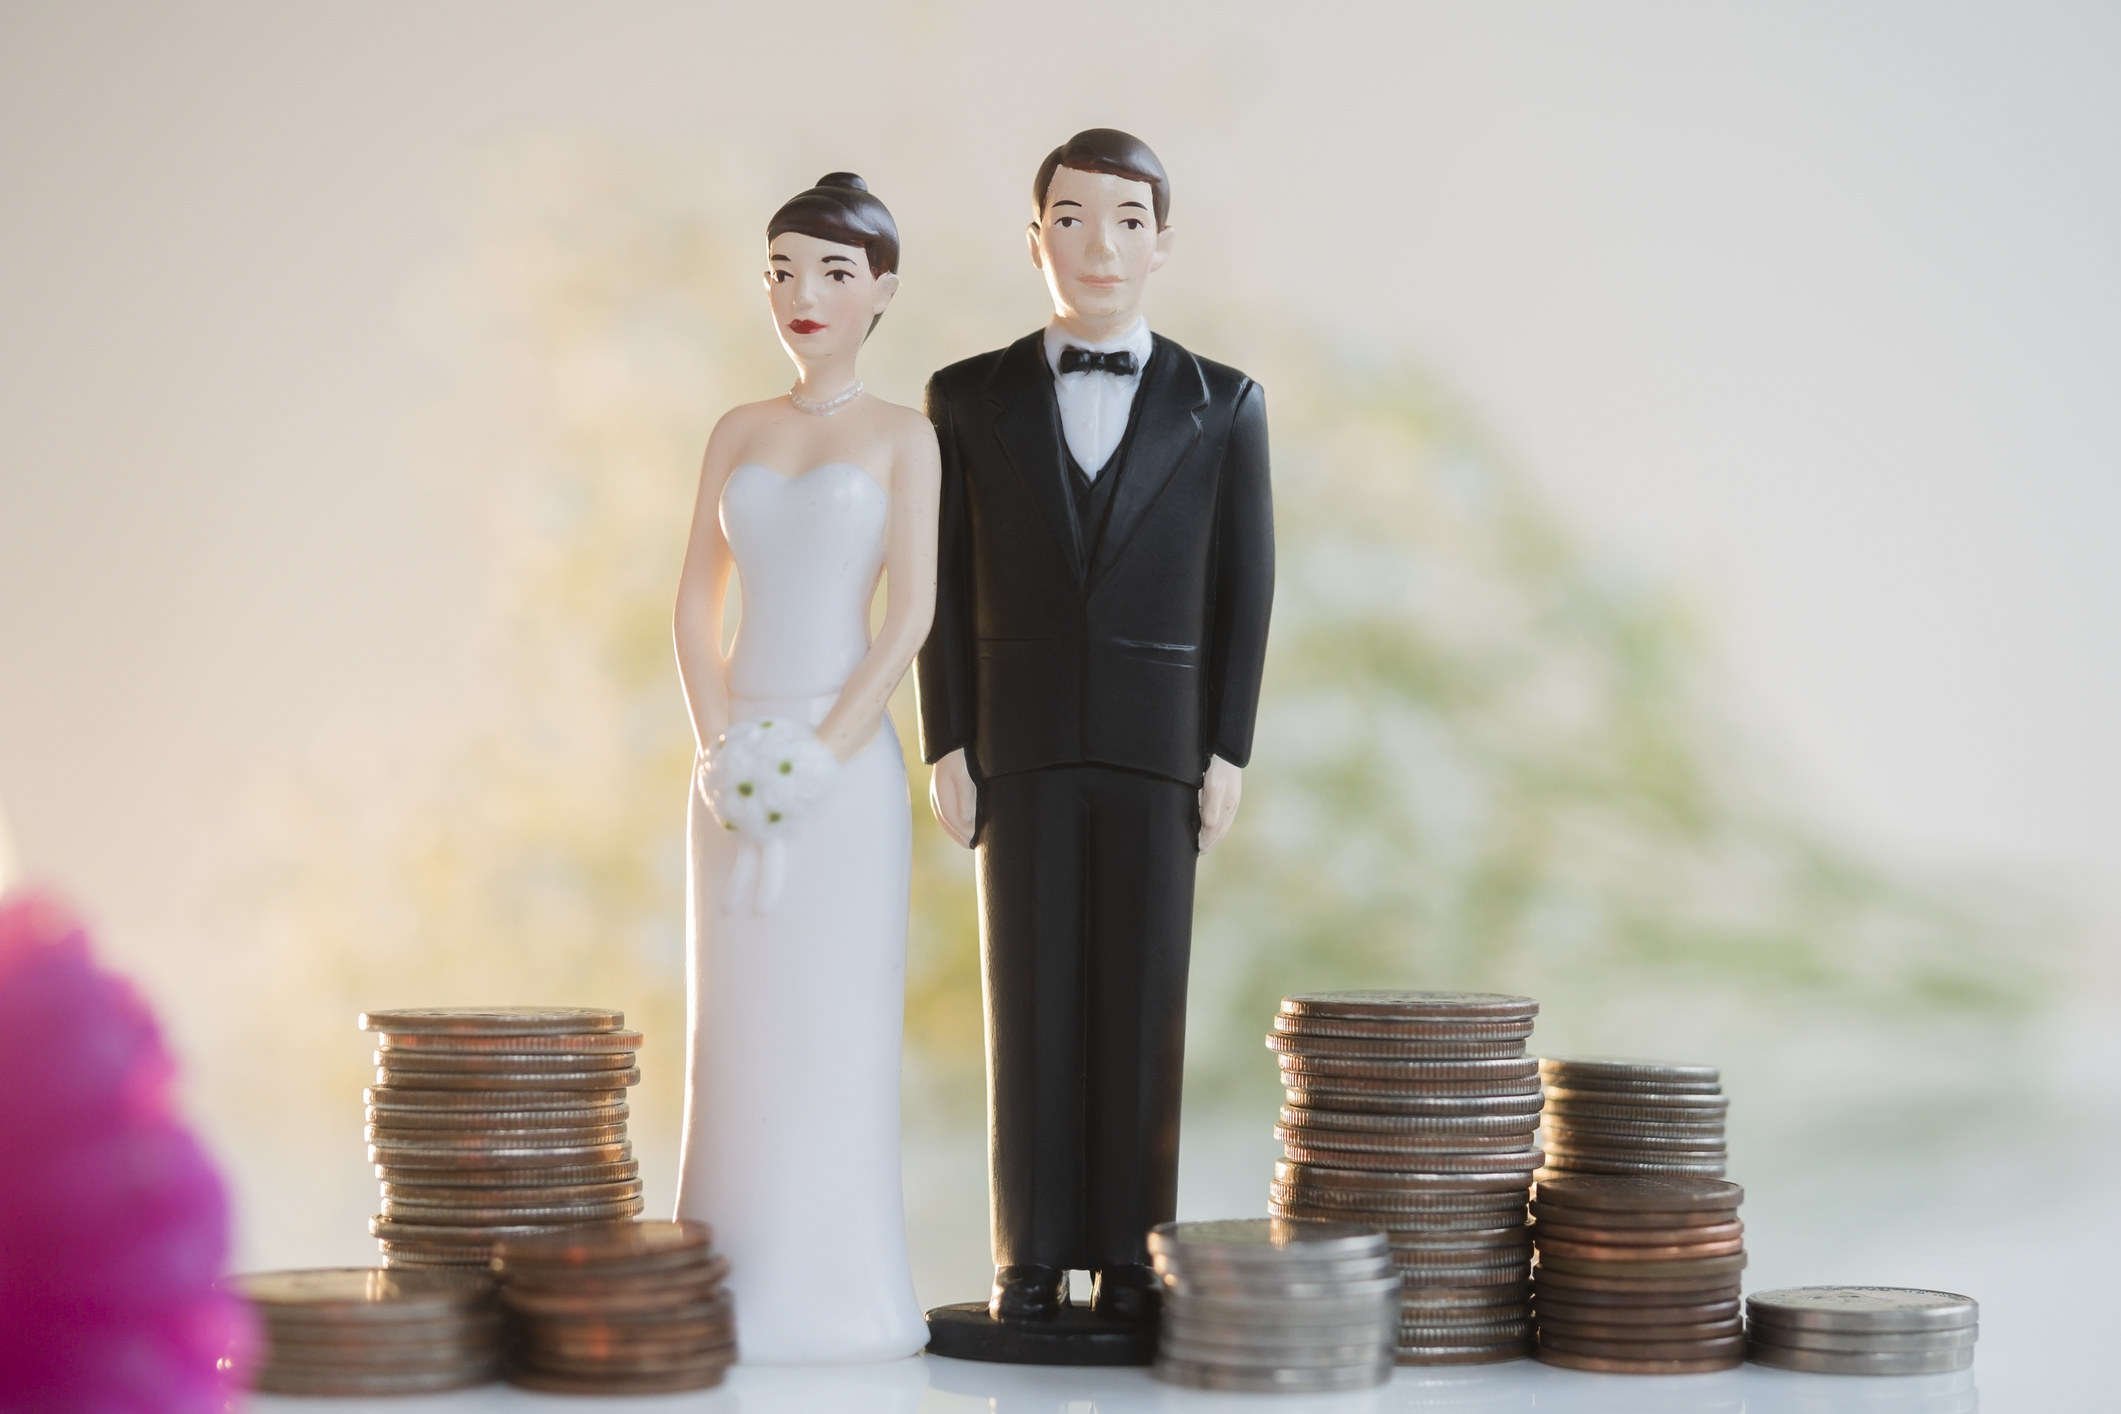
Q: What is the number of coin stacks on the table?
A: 8